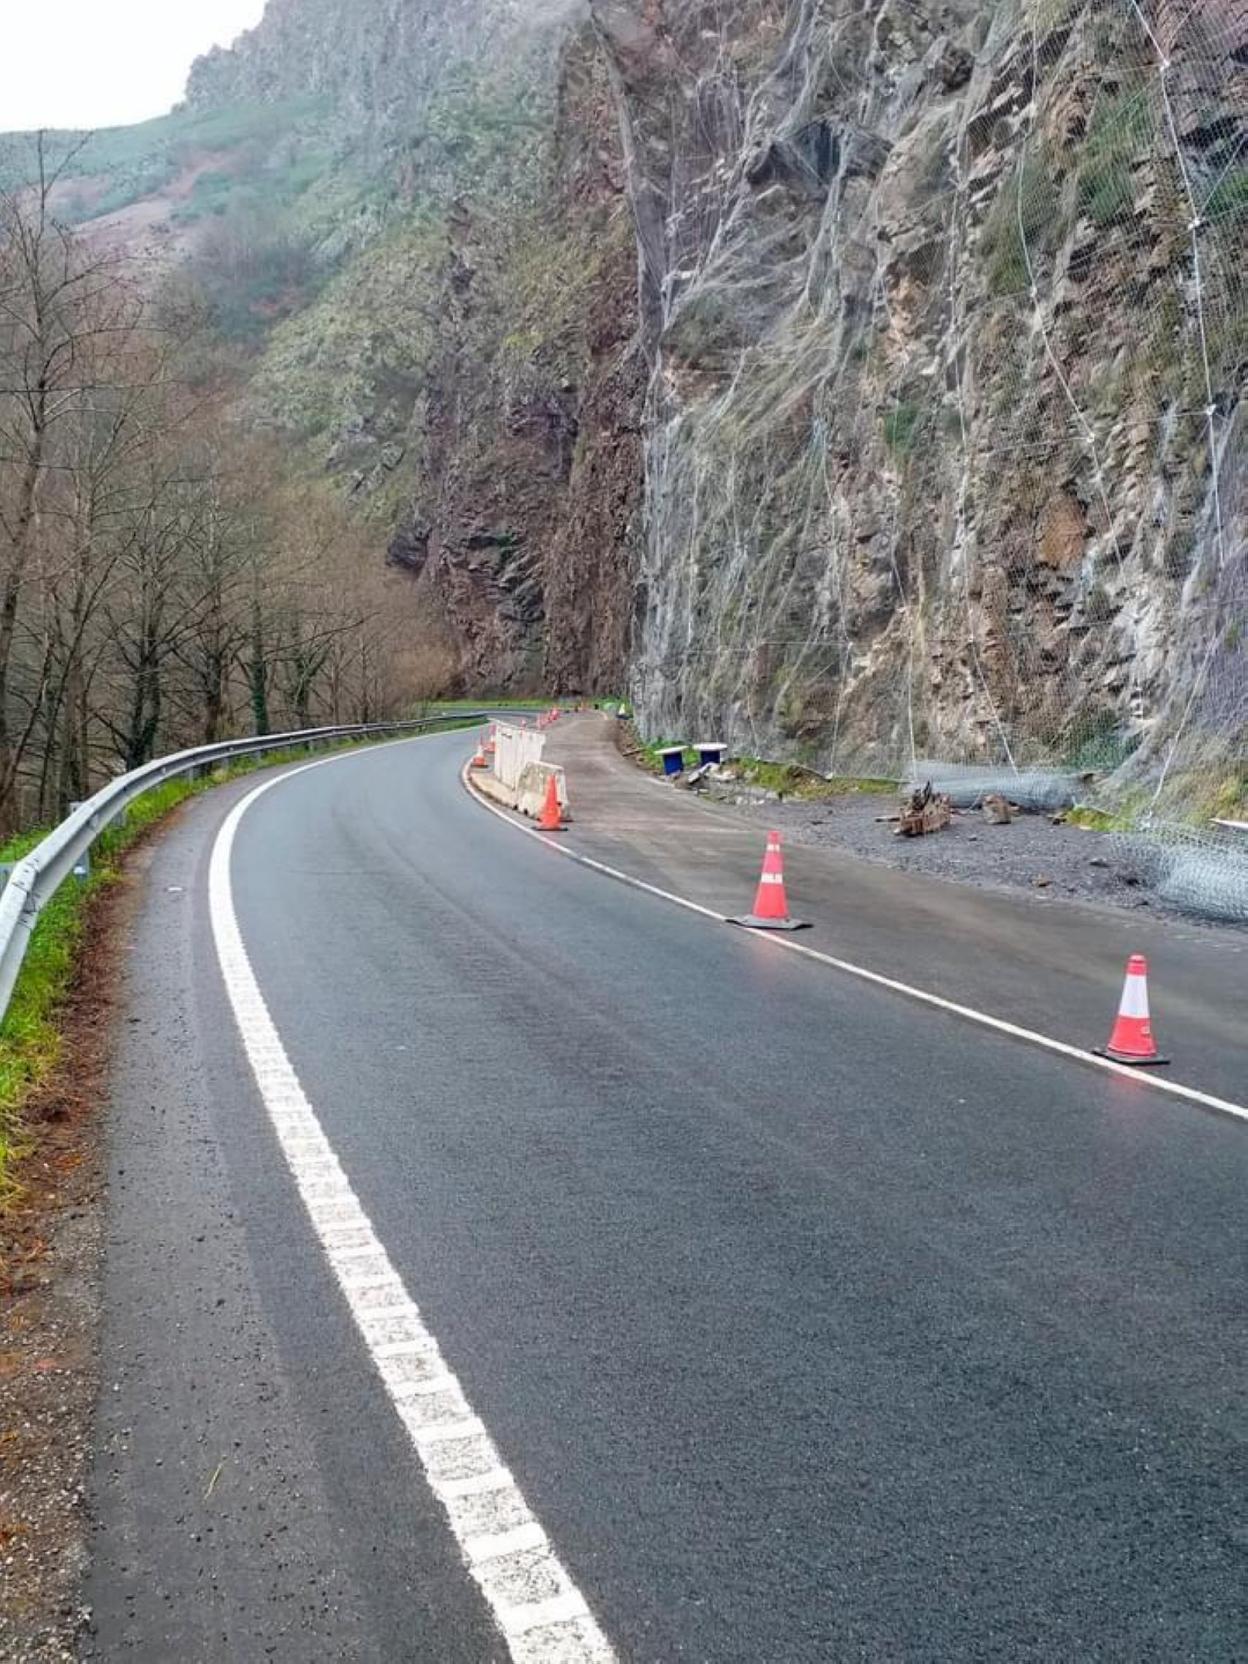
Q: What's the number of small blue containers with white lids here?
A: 2